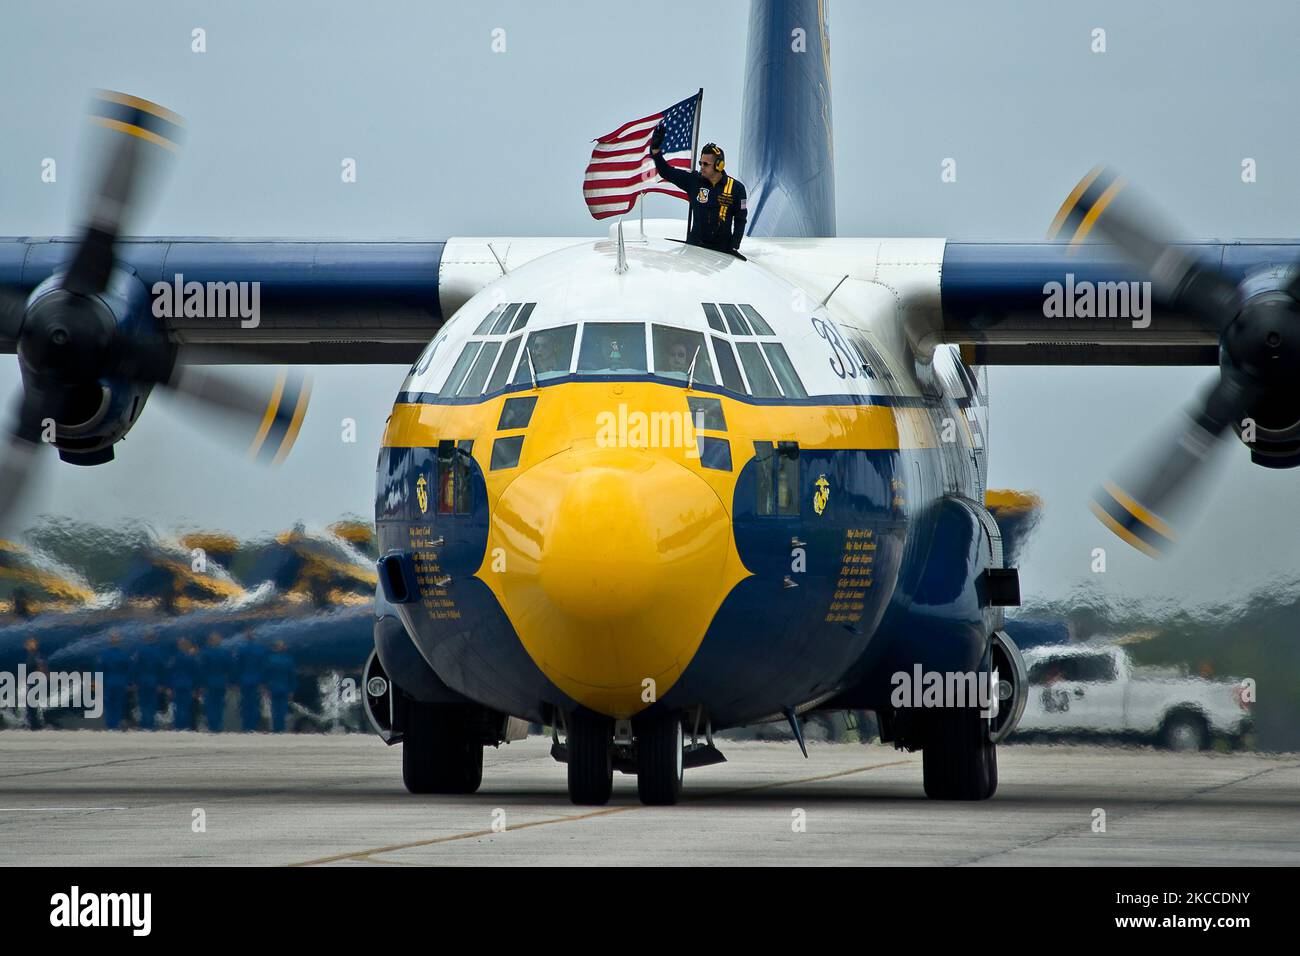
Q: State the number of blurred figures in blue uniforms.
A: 6